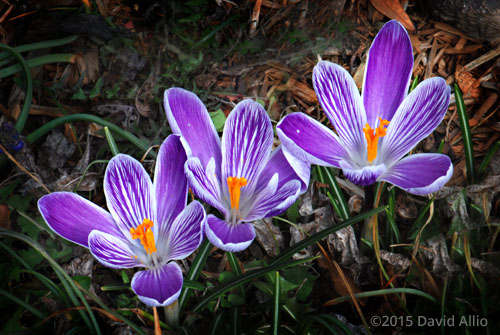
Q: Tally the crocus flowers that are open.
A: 3